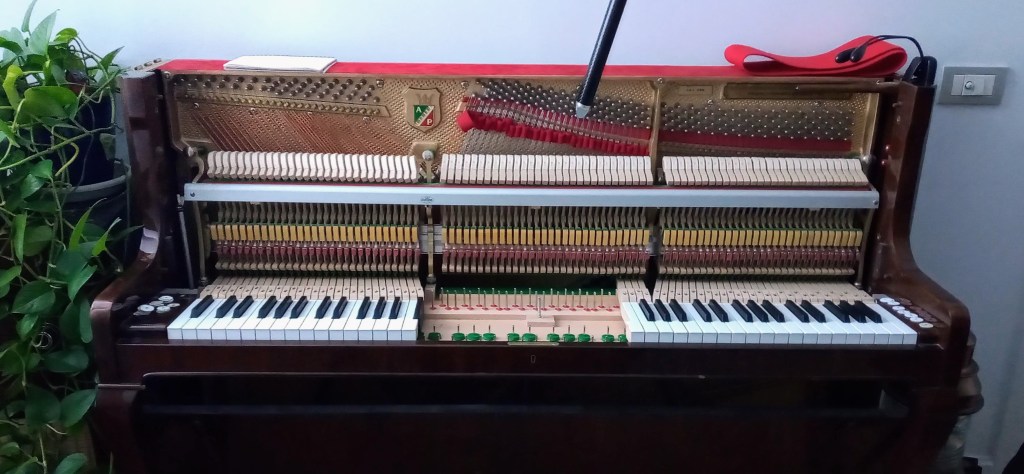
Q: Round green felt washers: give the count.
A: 11